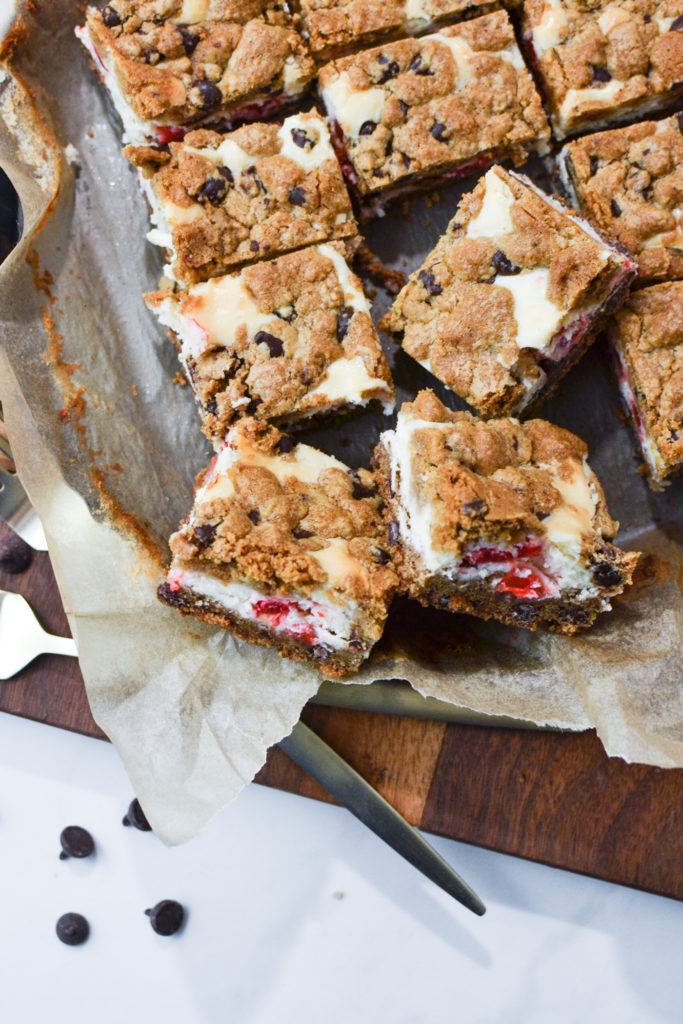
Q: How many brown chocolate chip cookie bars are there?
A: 11